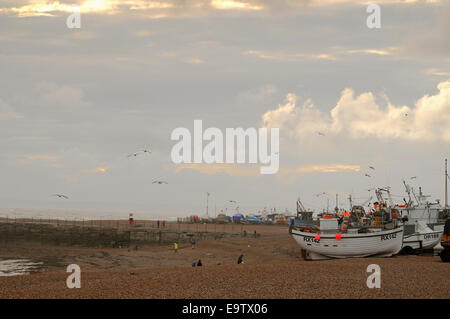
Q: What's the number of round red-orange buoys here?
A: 2